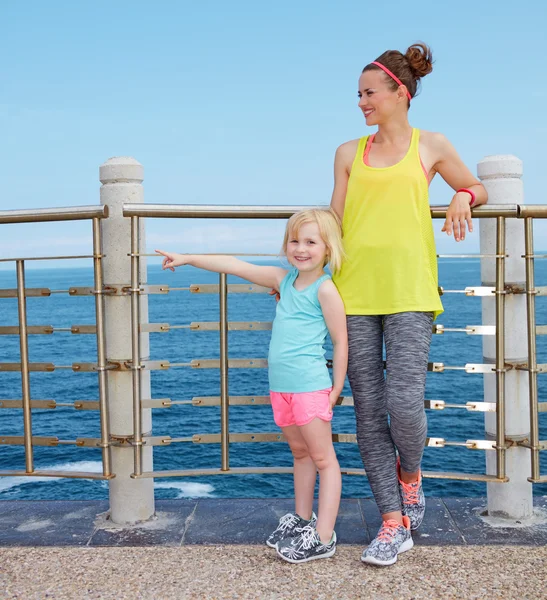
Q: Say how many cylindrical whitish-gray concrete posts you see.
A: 2